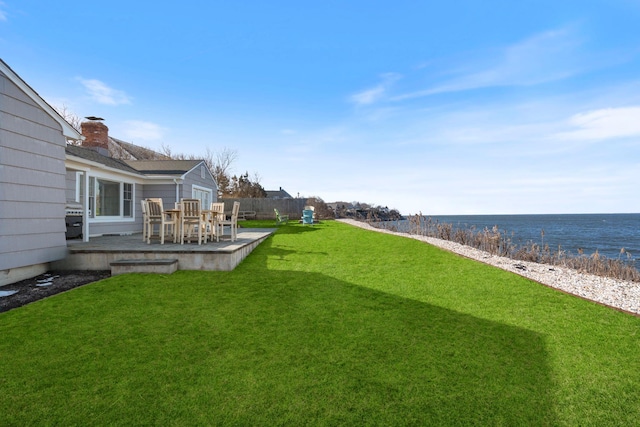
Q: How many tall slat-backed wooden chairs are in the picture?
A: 6